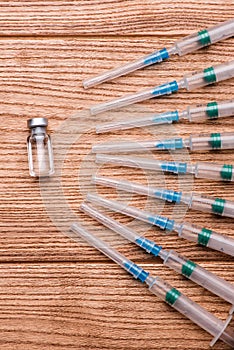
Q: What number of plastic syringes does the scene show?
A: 9